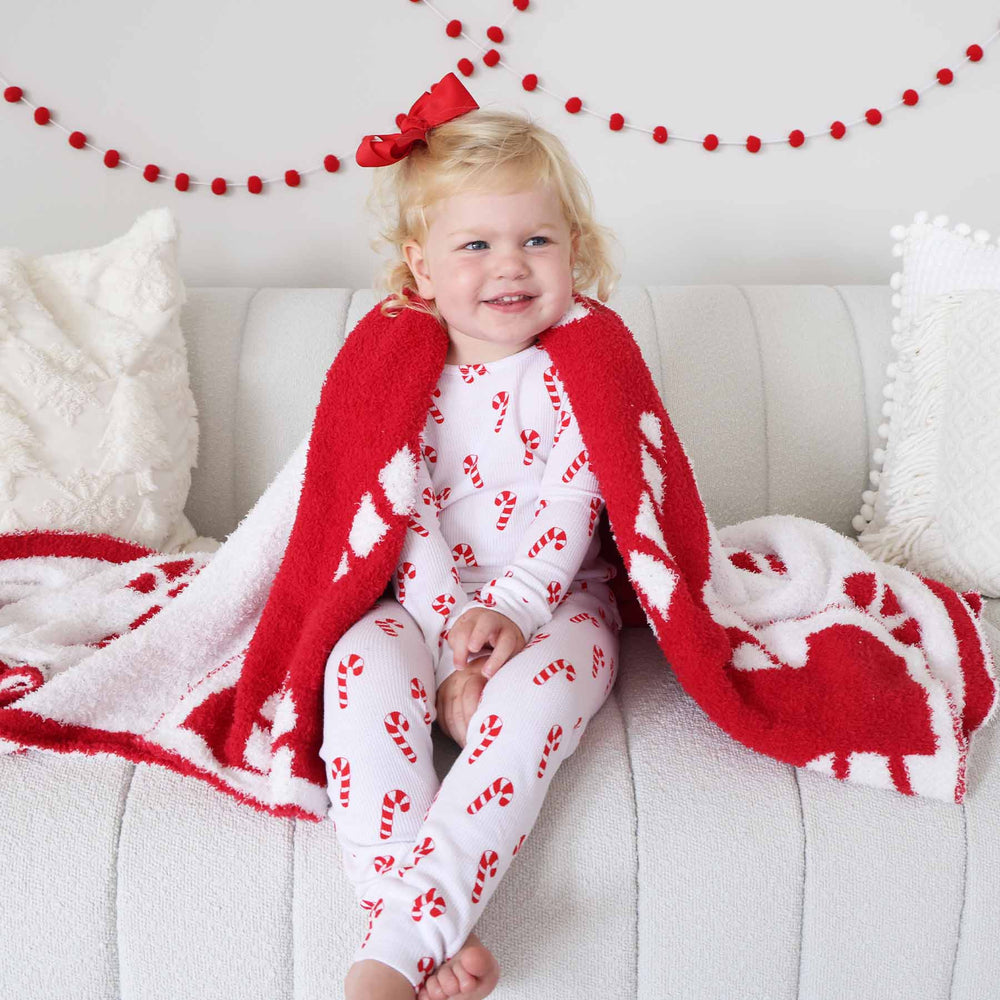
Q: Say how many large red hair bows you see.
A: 1